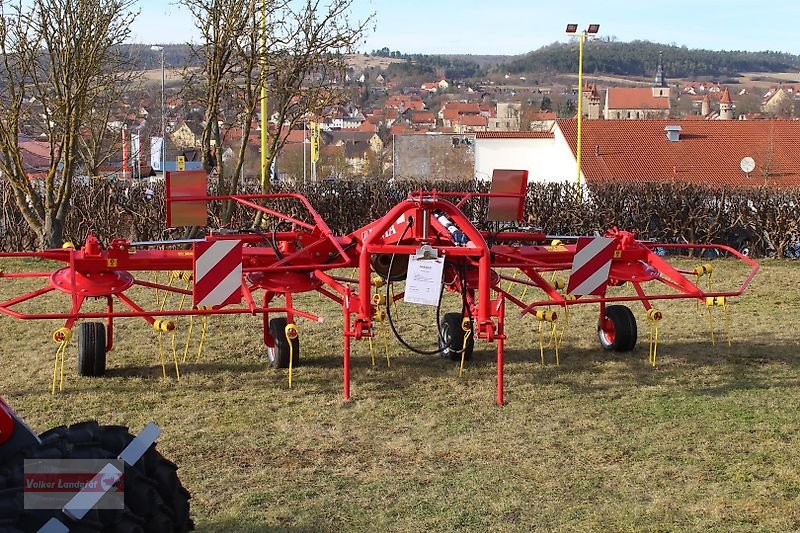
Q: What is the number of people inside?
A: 0